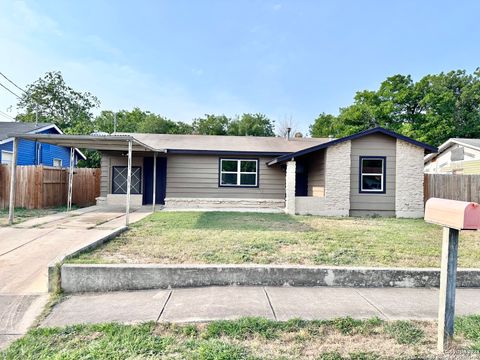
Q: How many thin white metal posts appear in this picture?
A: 4